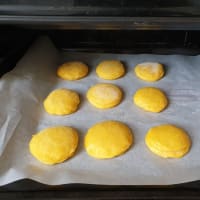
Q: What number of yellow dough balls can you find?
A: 9